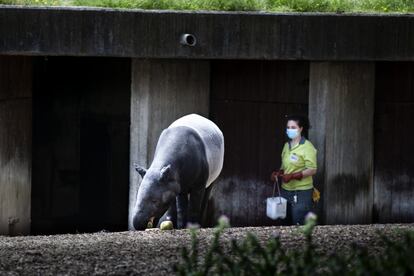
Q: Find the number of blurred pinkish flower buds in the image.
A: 3